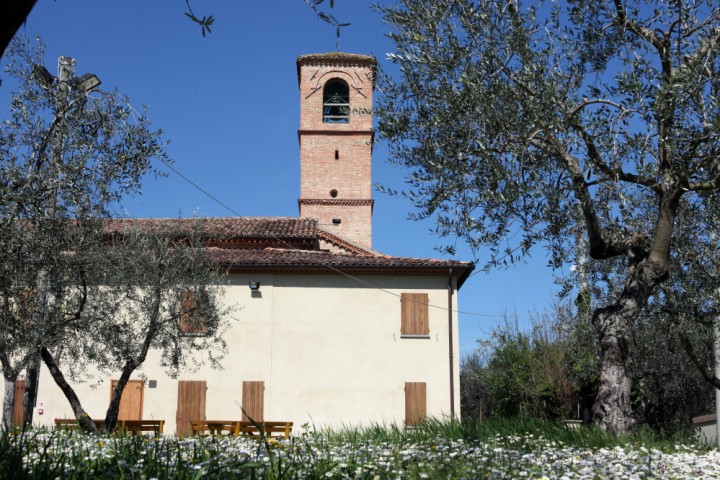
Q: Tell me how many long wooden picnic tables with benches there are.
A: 2